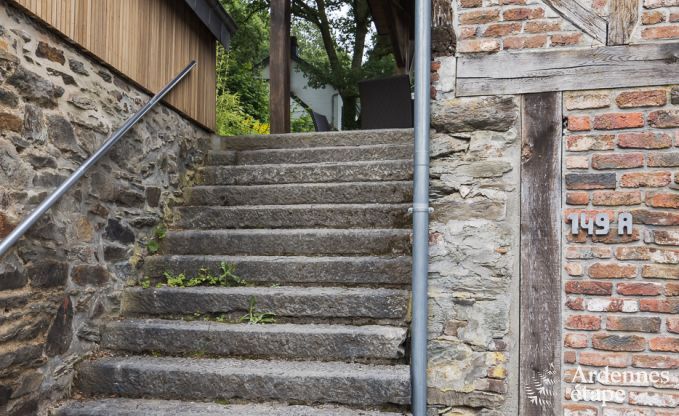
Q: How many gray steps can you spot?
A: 11